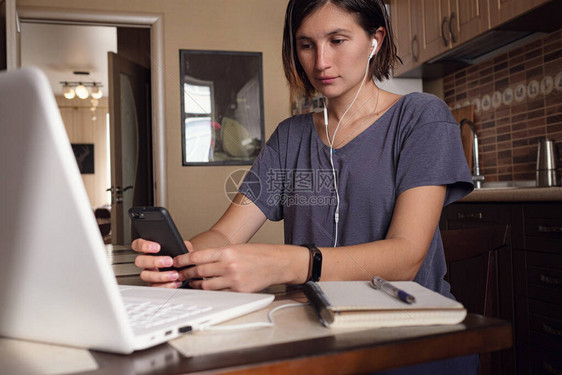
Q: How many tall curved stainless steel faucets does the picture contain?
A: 1